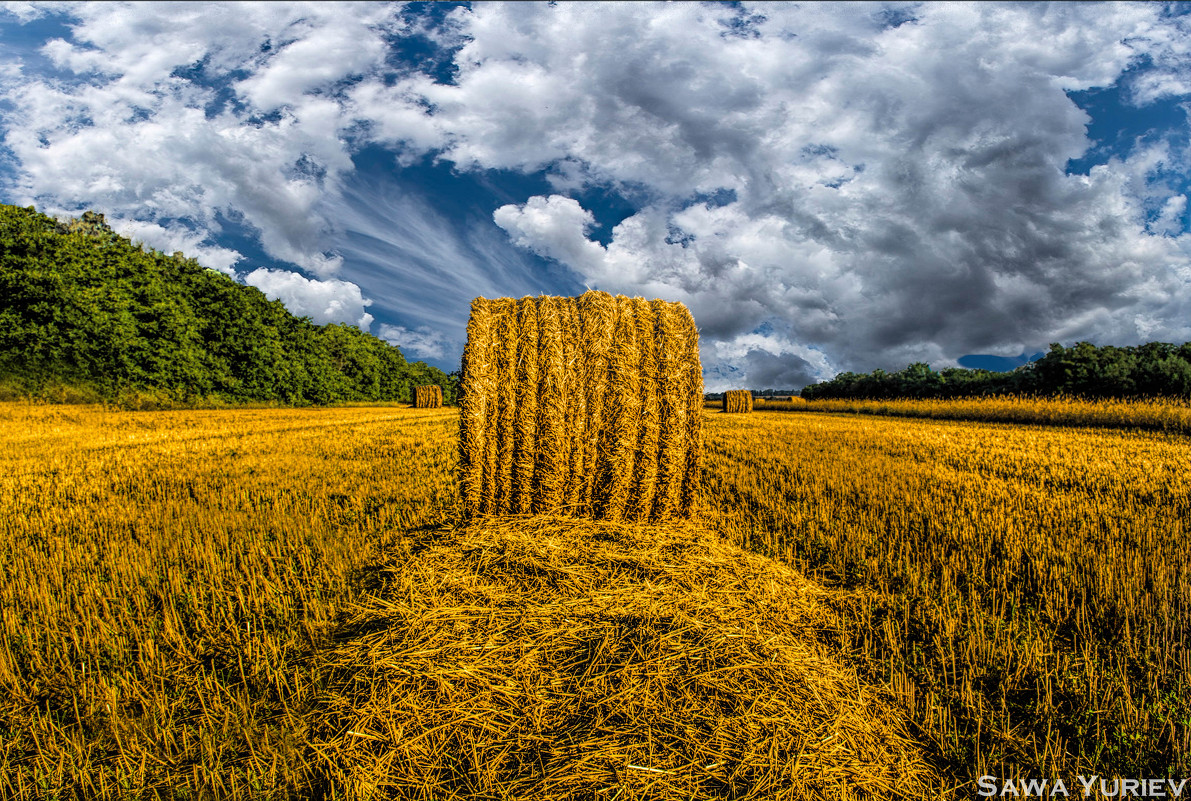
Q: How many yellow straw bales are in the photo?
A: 3